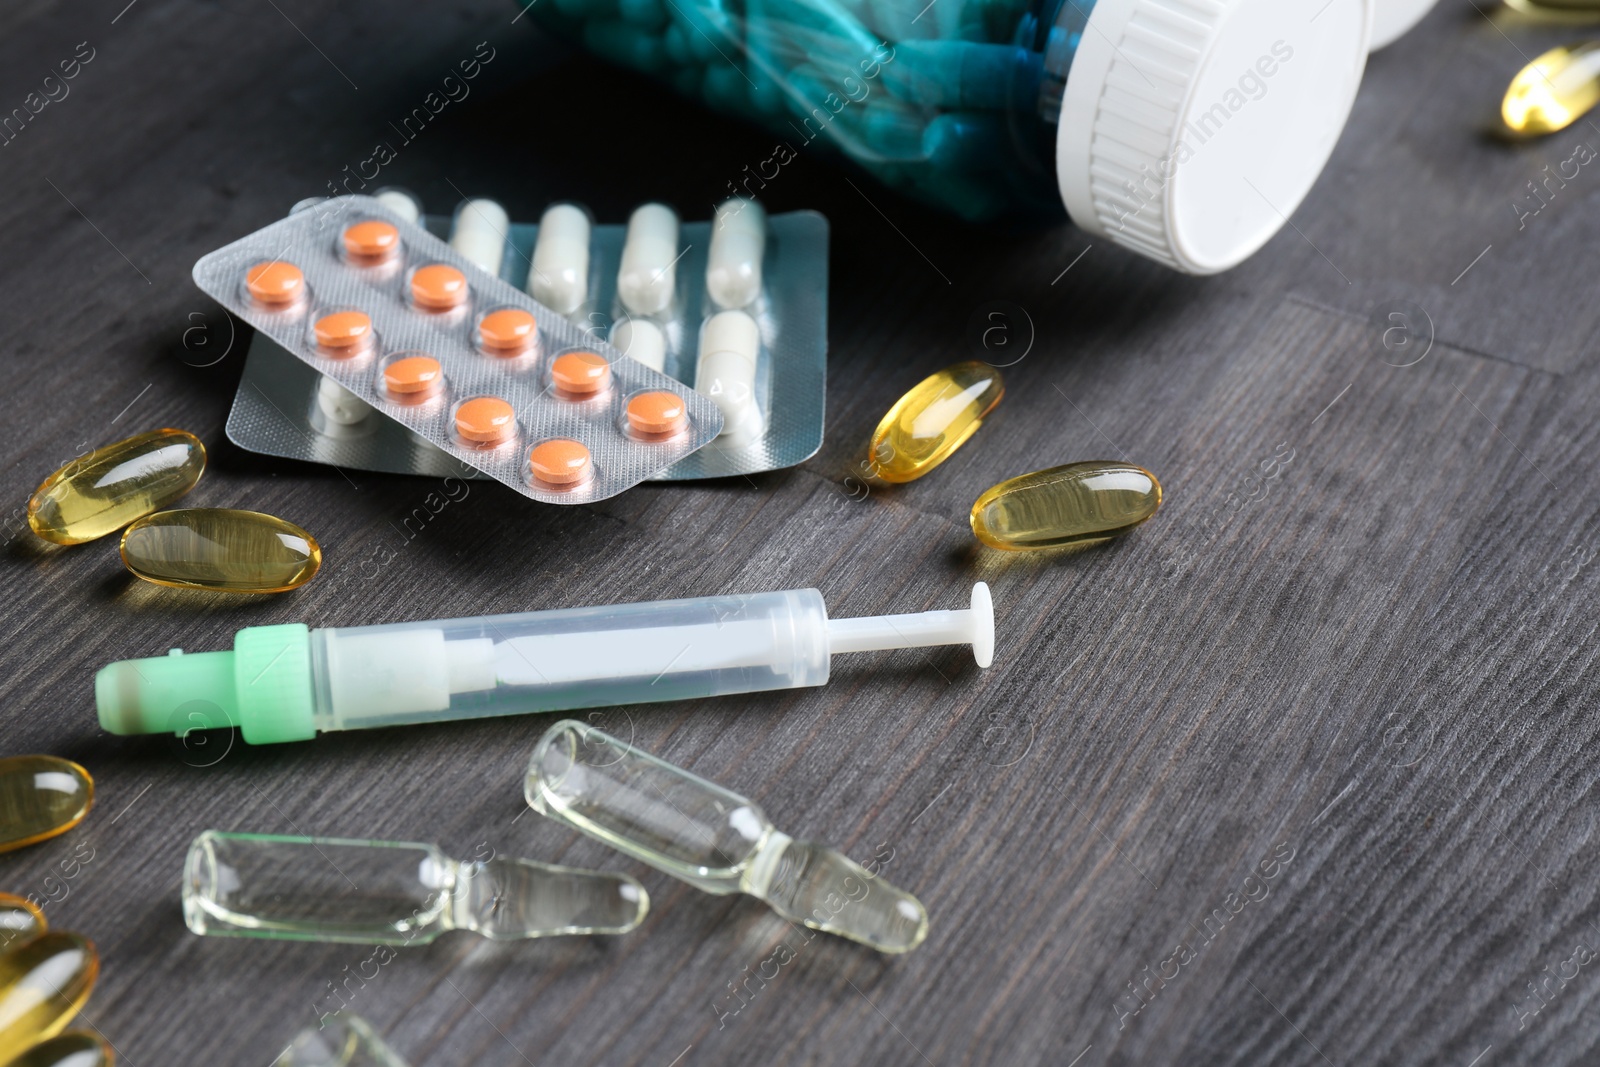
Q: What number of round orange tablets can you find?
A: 10